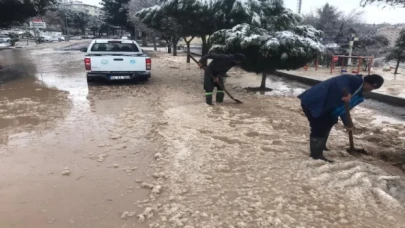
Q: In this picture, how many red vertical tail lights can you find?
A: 2